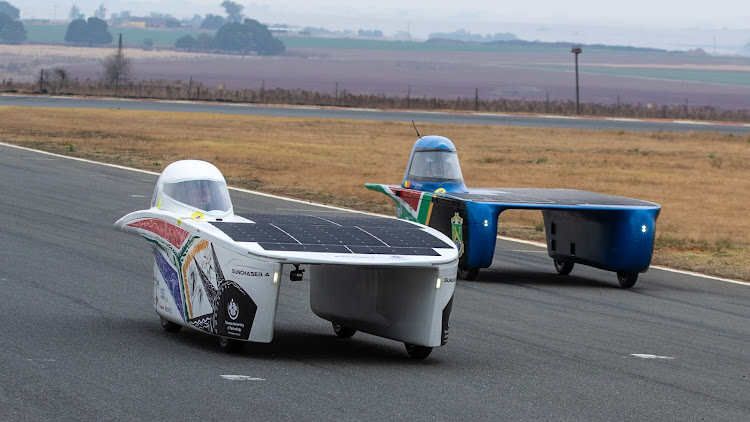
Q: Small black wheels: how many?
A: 7